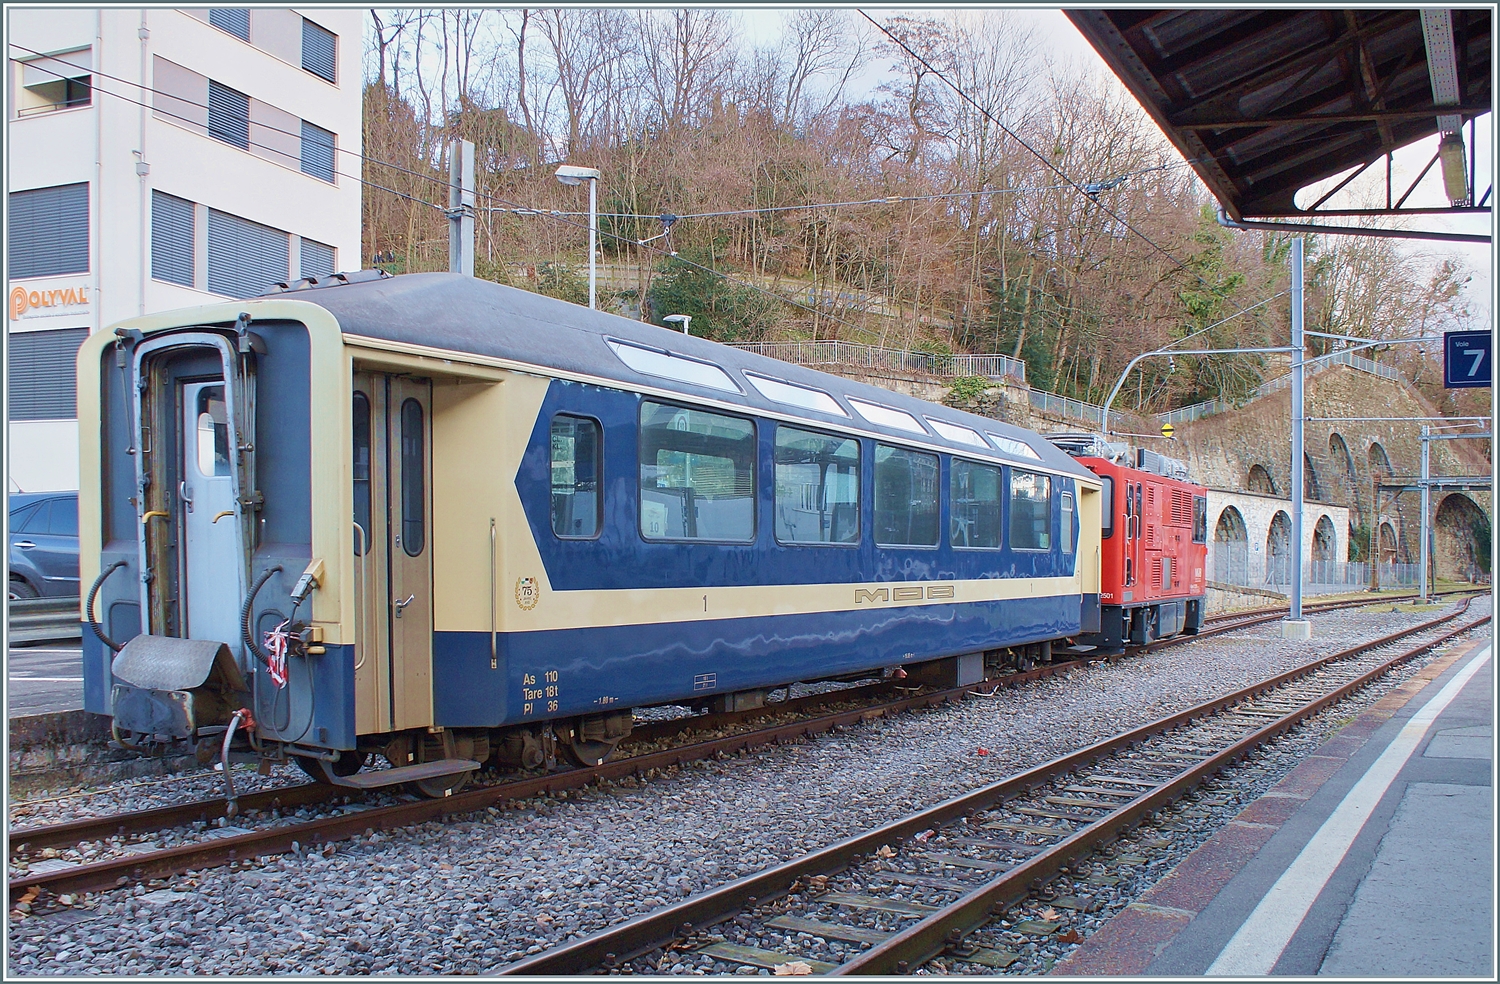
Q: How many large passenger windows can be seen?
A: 5